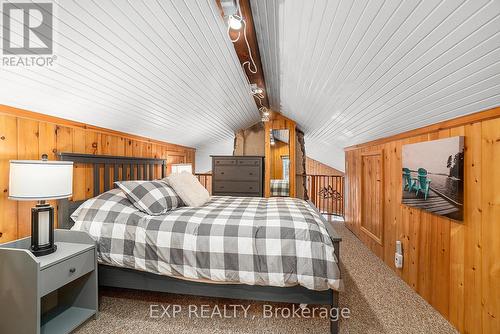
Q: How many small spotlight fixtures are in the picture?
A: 3